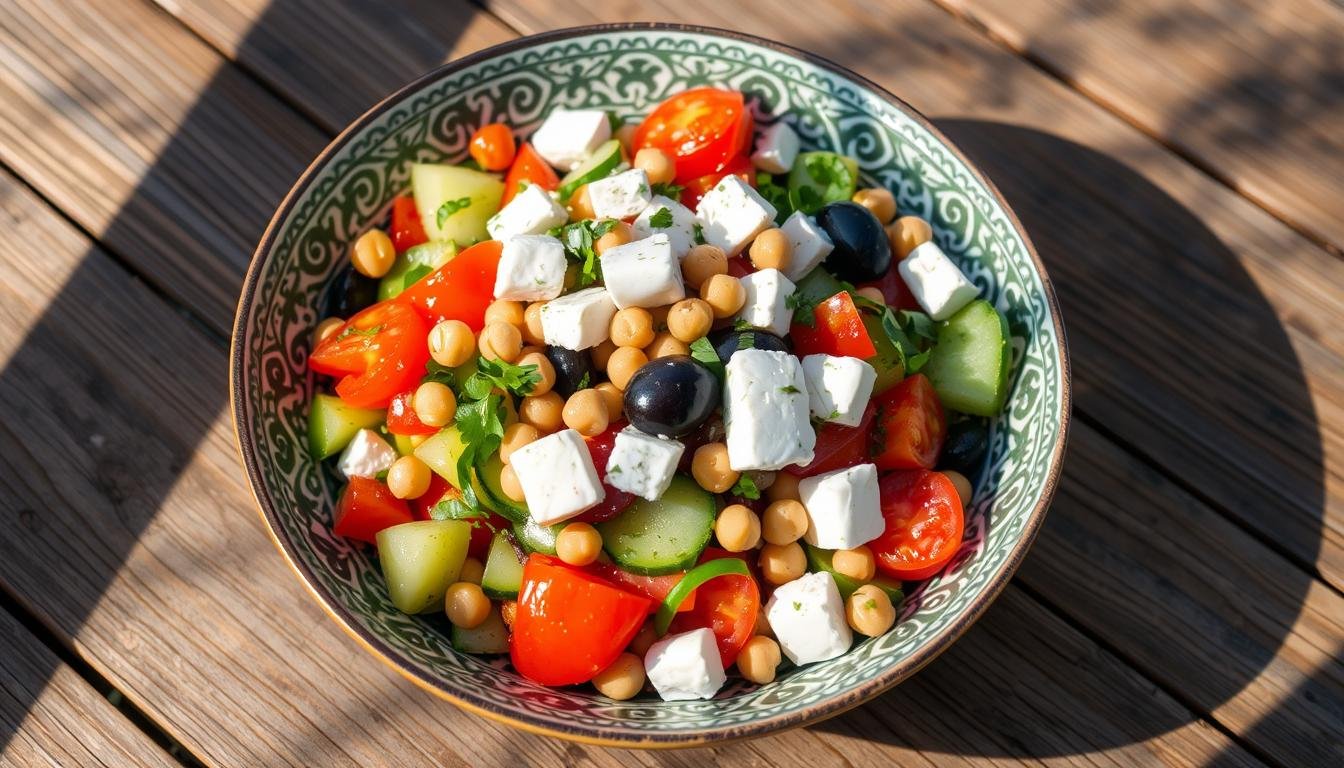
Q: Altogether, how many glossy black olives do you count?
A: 6